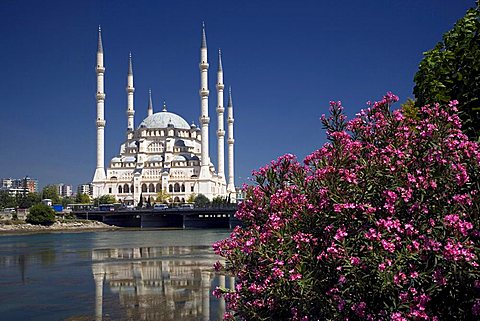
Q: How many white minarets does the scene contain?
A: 6